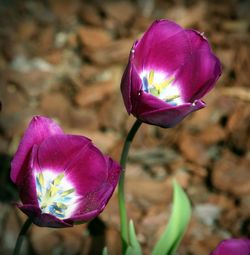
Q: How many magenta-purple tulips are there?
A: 3